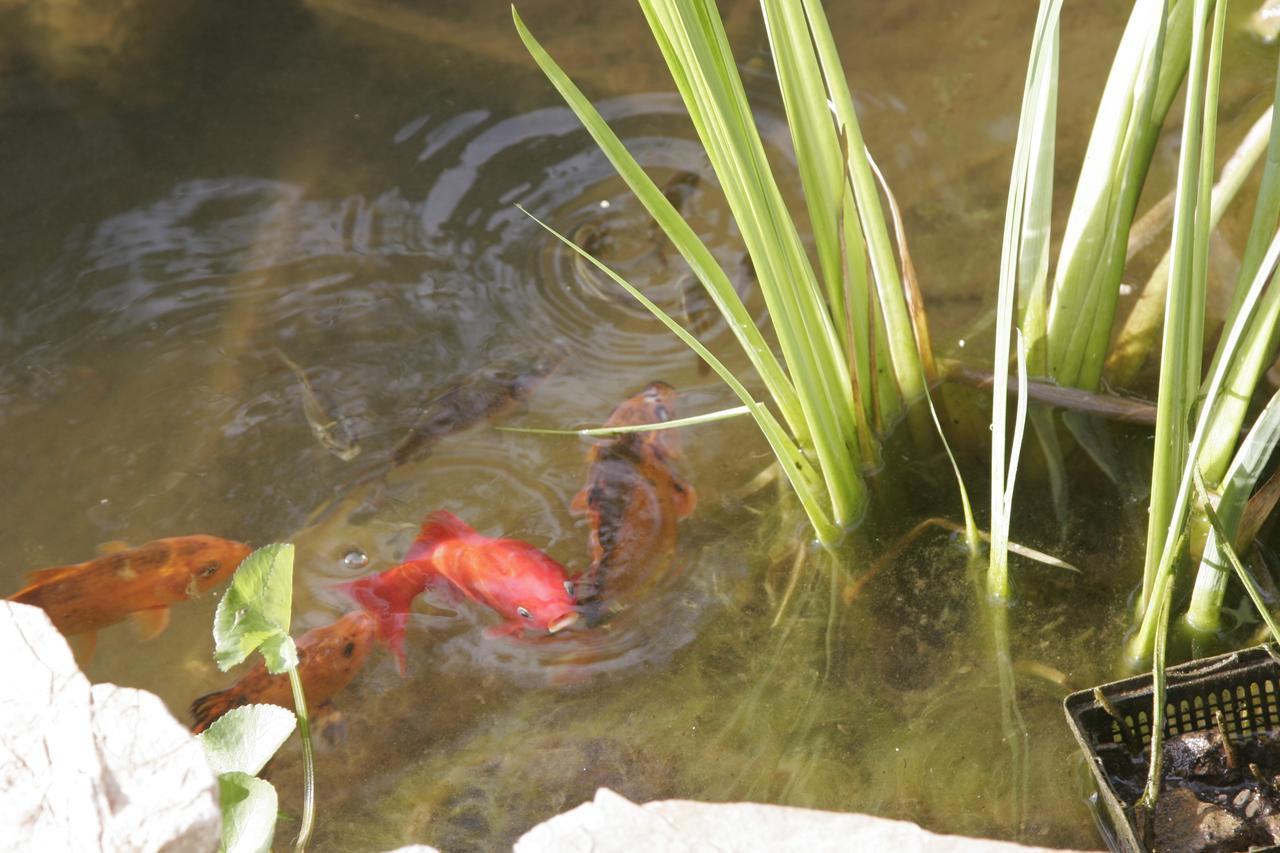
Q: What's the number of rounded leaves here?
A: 3